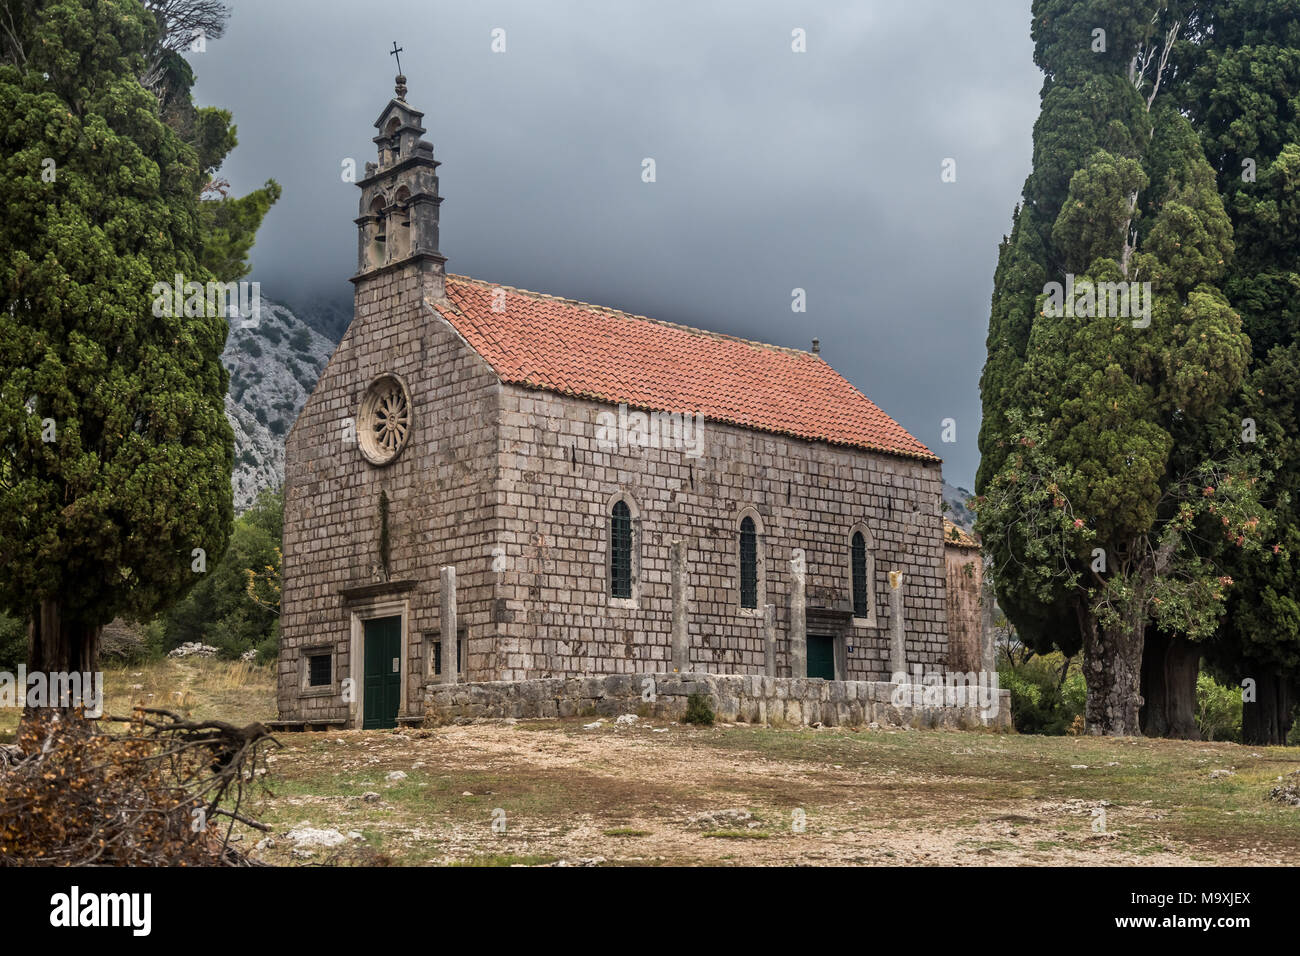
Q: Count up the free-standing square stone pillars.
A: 6